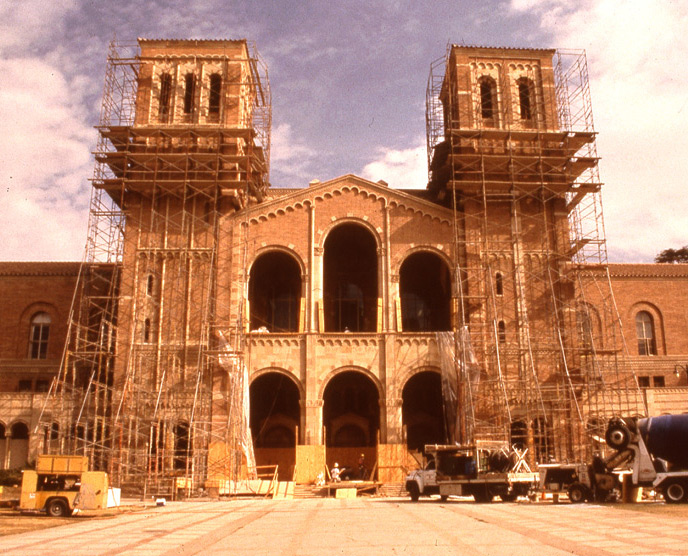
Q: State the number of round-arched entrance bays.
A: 3